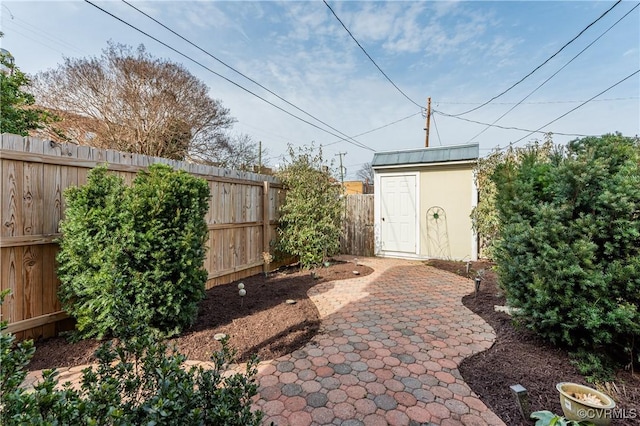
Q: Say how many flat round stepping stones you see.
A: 3